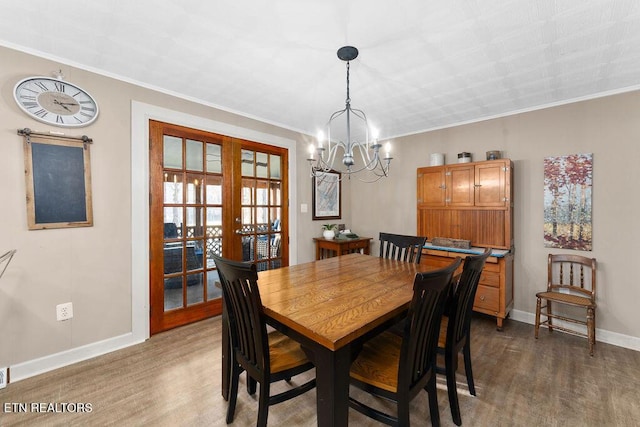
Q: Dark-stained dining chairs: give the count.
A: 4